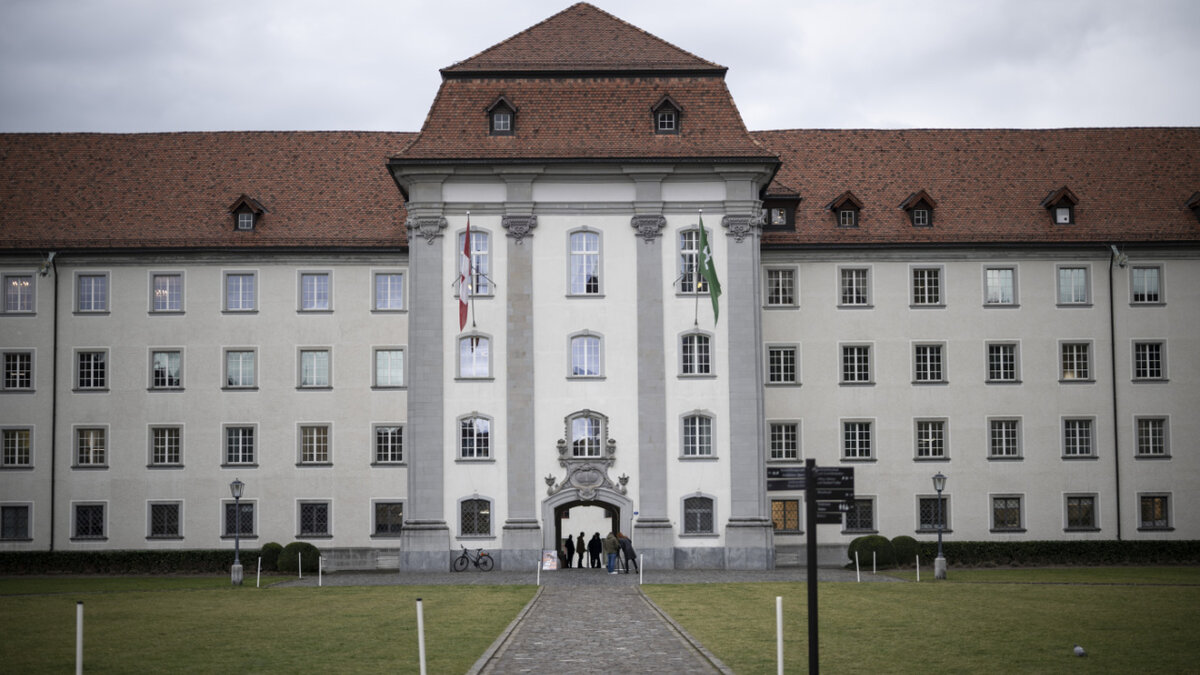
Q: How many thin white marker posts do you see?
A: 11